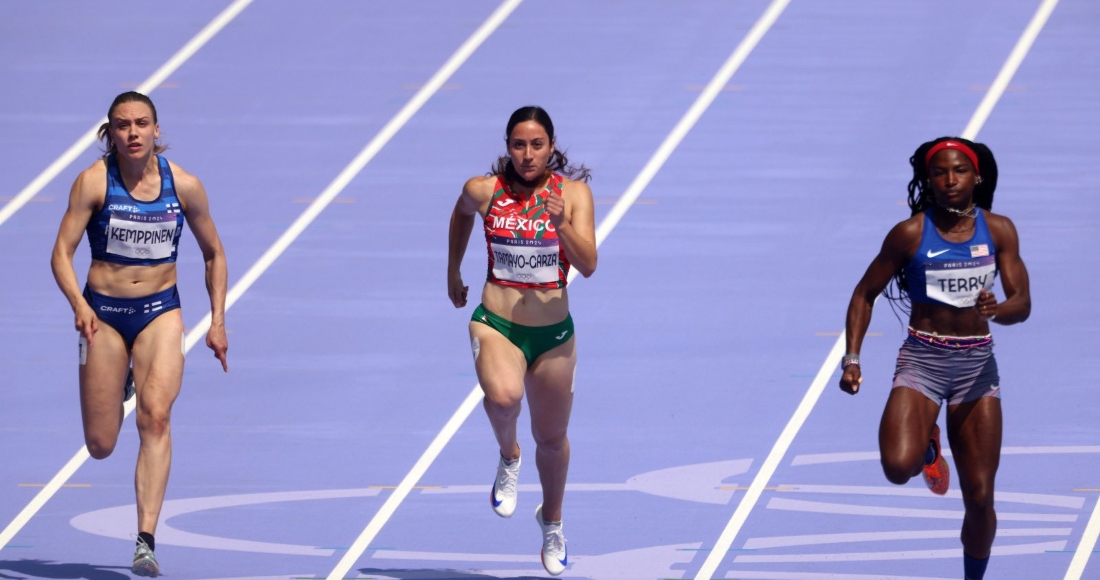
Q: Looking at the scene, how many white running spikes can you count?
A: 2